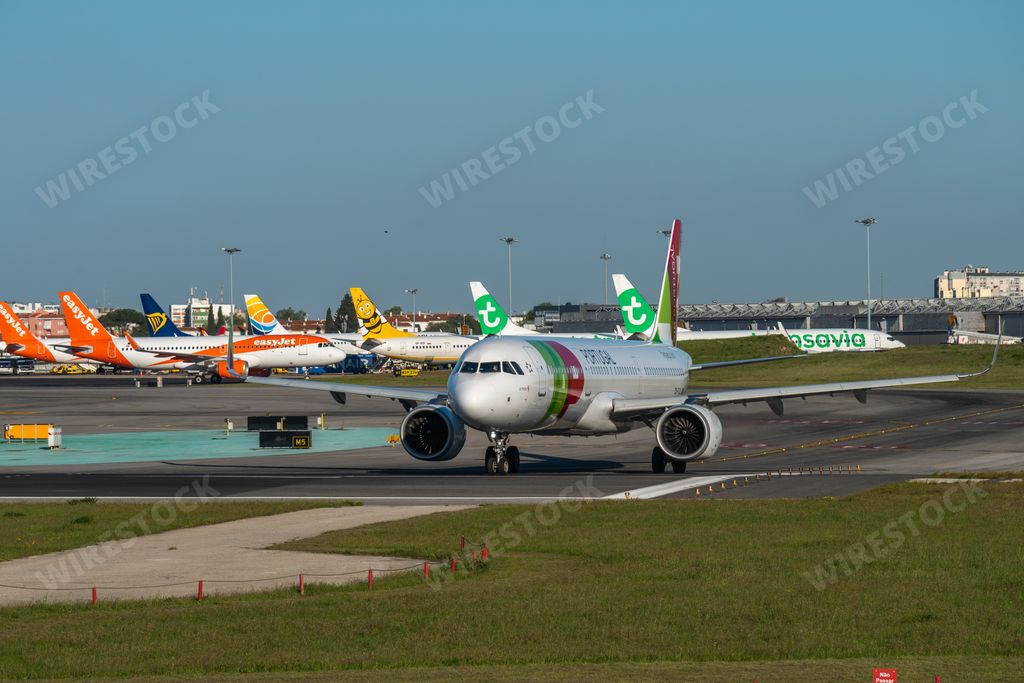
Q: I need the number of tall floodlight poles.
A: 6